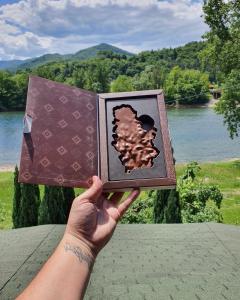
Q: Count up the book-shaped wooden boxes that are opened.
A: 1